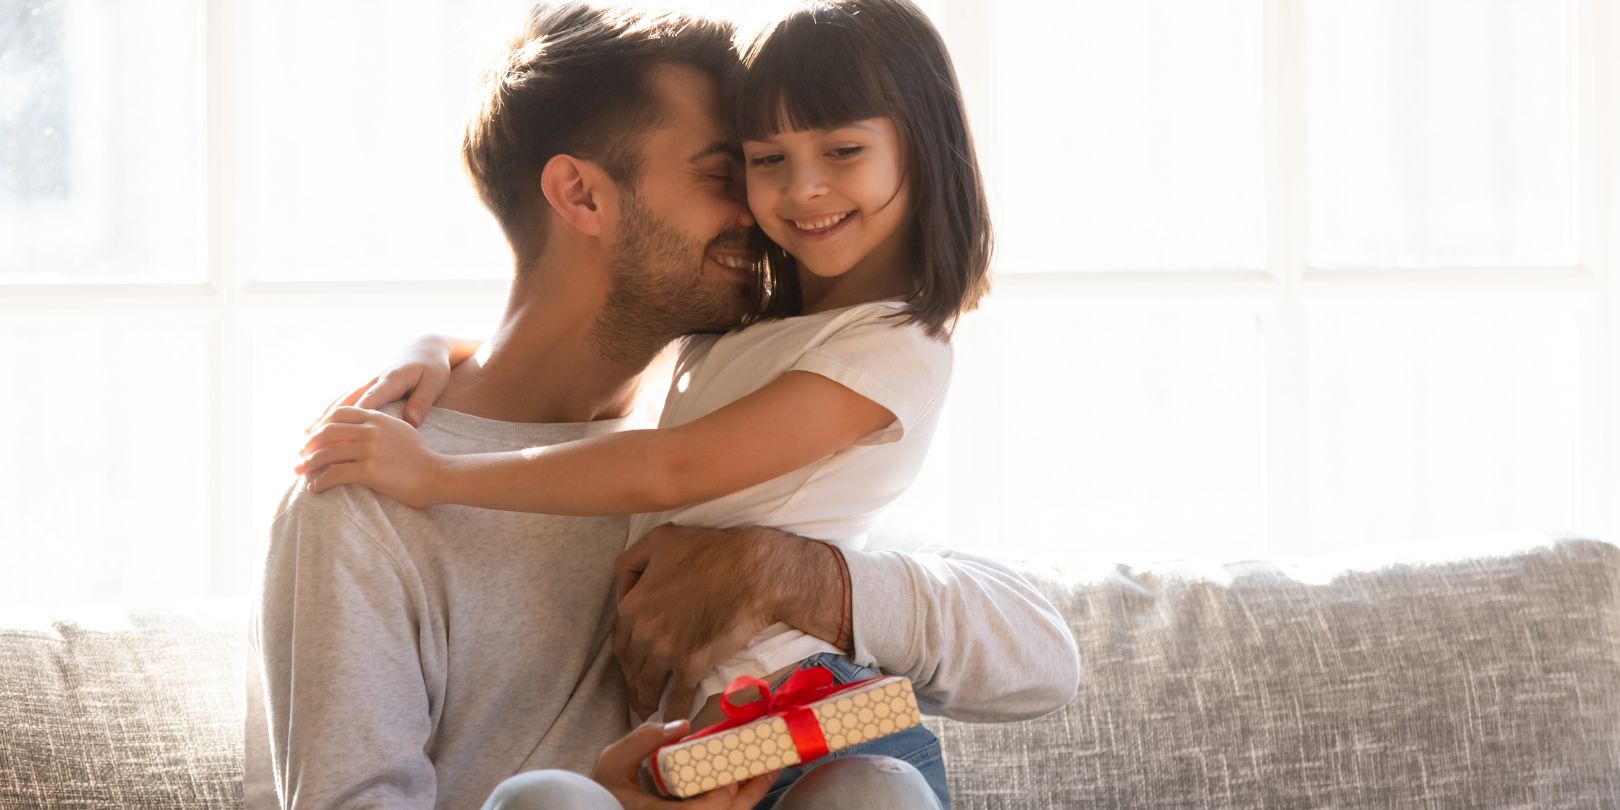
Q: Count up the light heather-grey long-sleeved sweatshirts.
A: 1